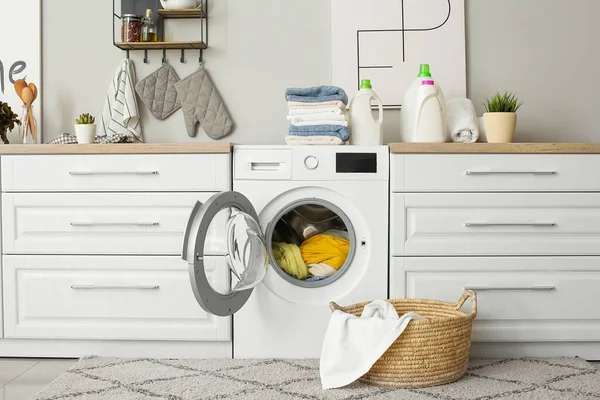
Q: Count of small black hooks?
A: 5